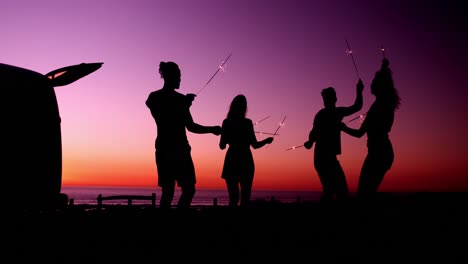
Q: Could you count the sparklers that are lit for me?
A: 8